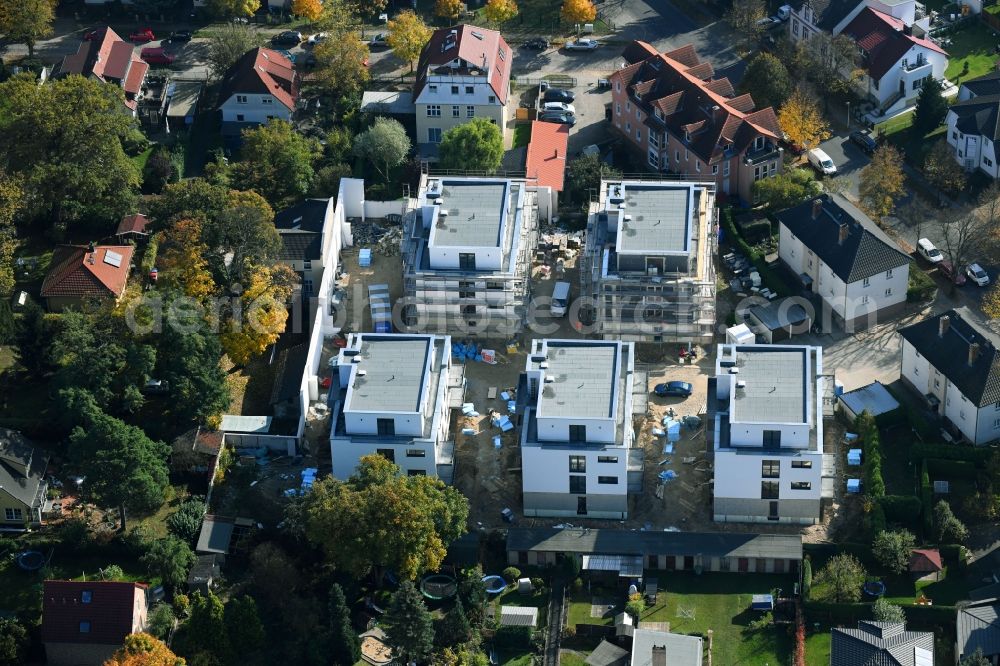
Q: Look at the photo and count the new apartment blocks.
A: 5